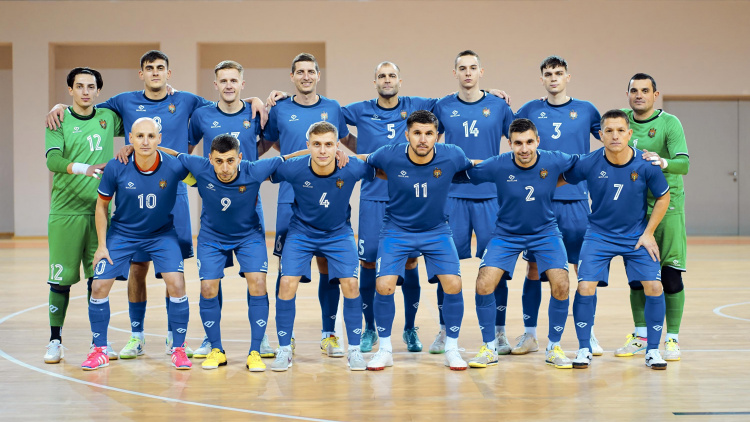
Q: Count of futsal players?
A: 14